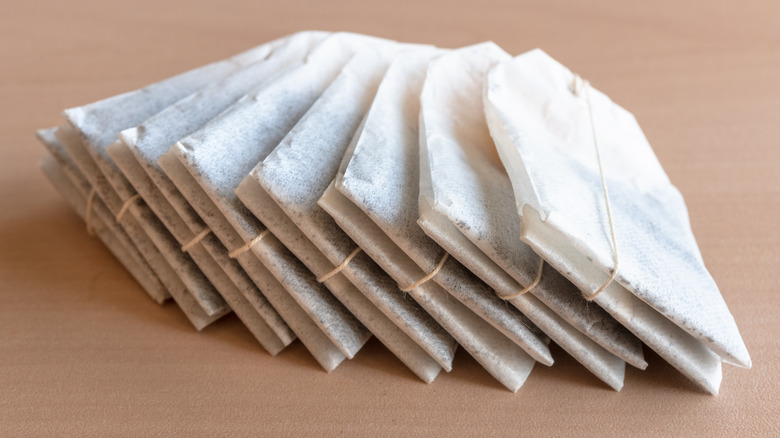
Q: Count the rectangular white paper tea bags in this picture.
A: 8